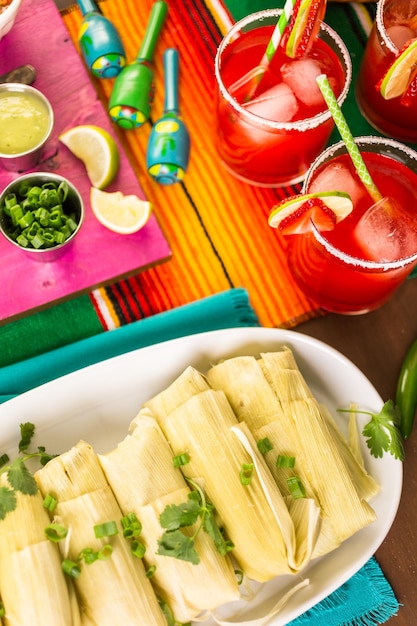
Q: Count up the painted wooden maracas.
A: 3